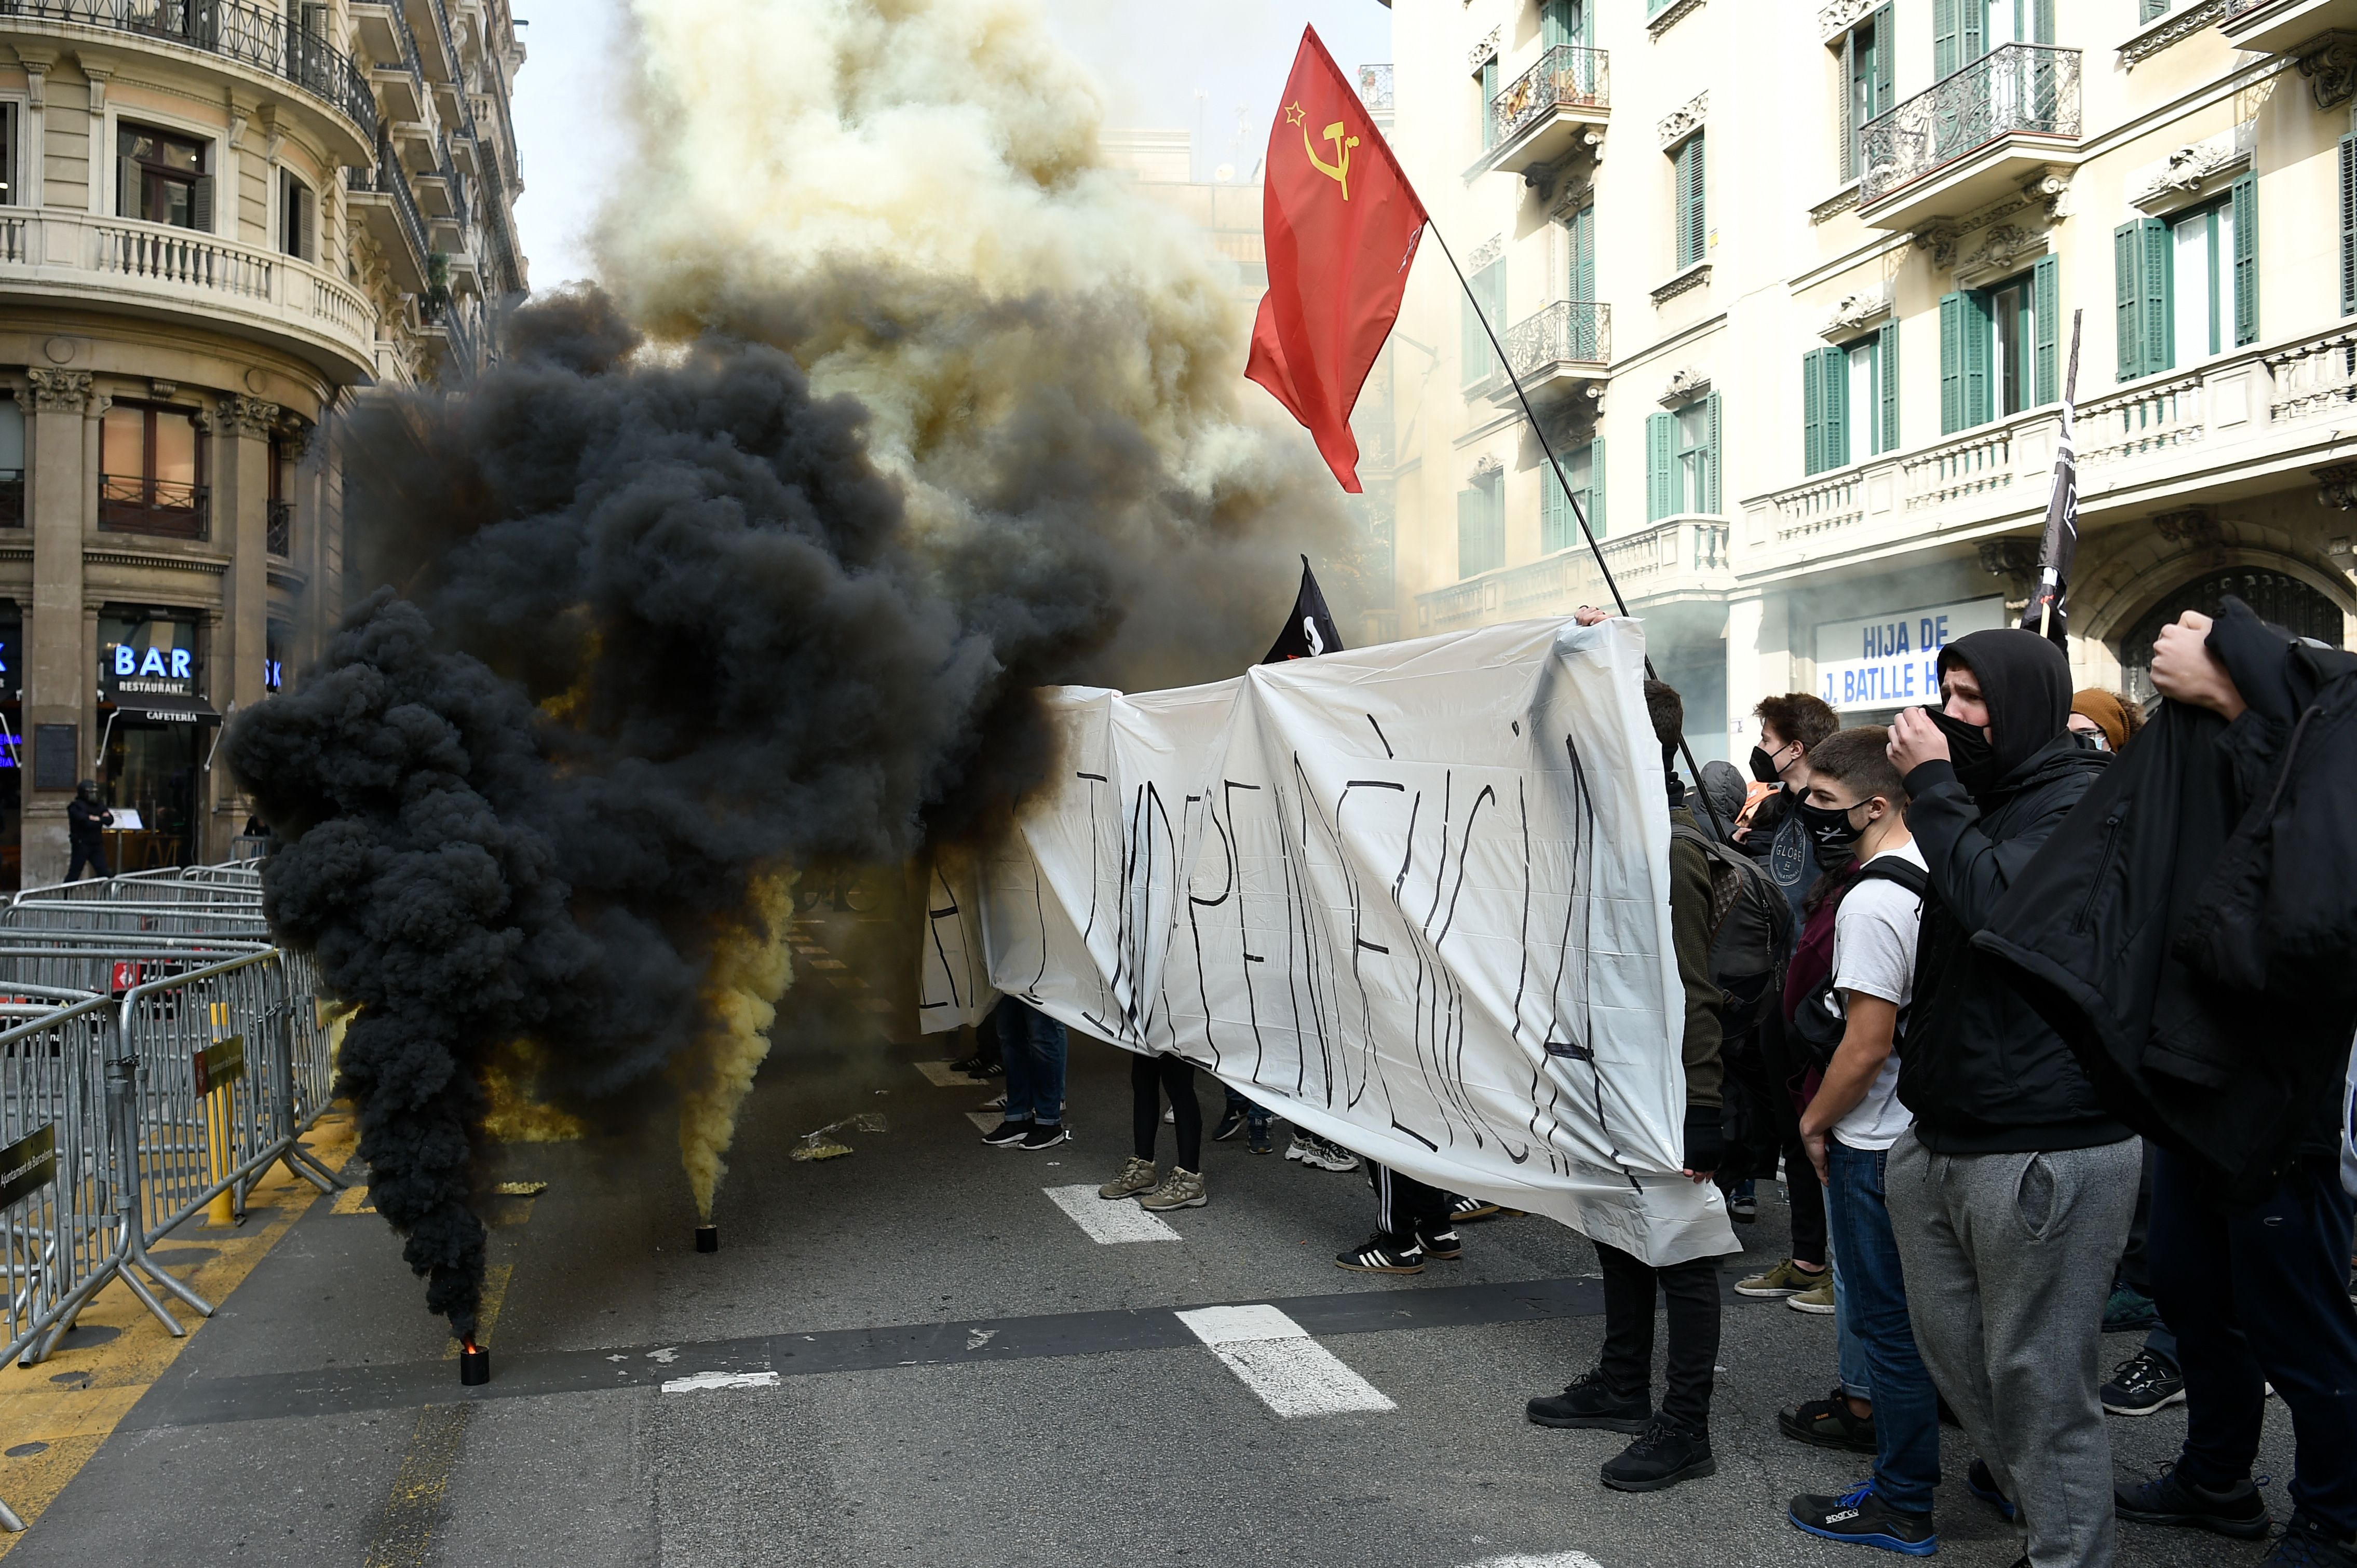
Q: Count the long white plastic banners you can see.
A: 1